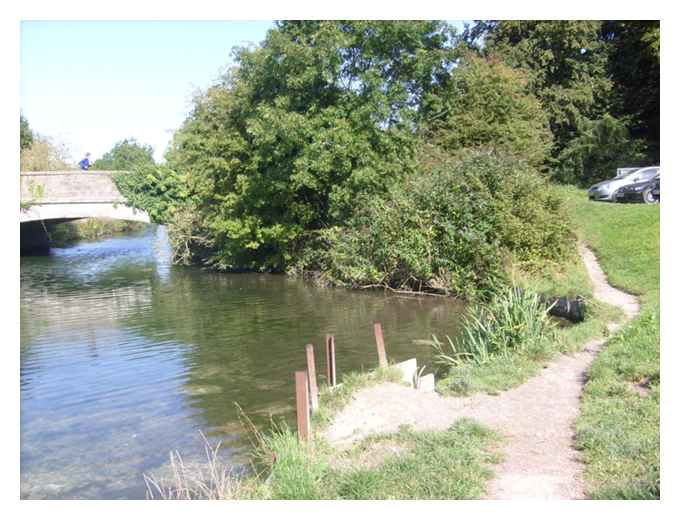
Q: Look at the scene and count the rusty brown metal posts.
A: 4